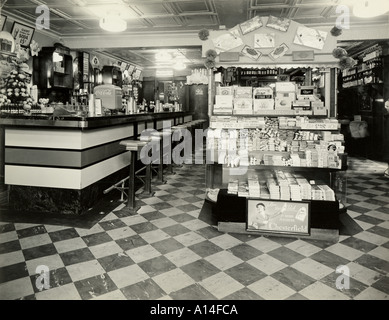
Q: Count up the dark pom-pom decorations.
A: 6